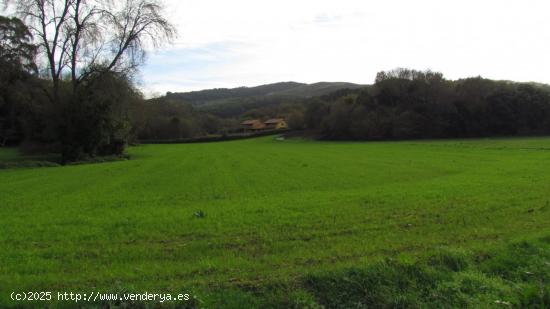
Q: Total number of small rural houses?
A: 2